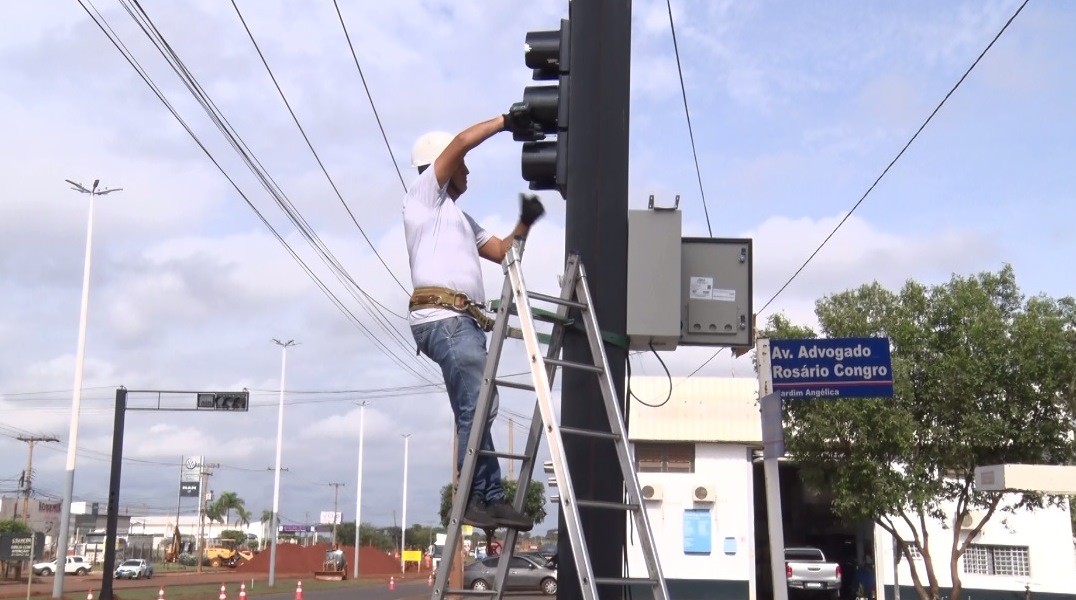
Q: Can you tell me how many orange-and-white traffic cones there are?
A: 7